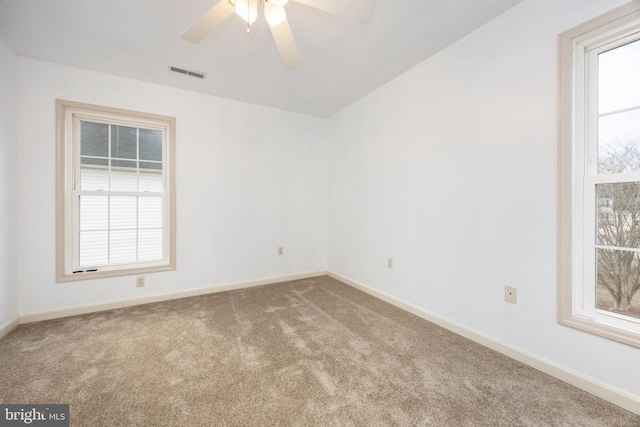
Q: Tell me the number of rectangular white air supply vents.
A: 1